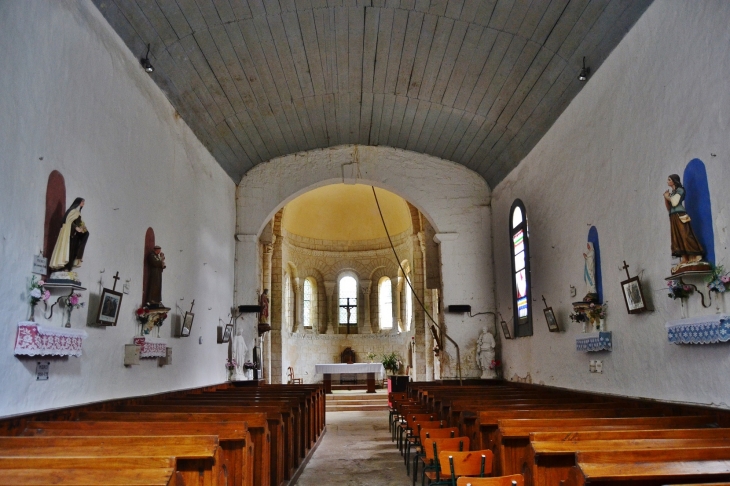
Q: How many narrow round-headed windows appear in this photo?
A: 6